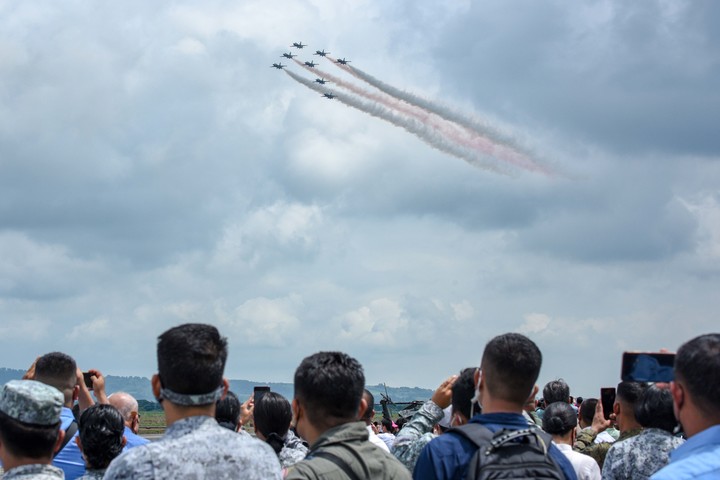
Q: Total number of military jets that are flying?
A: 8